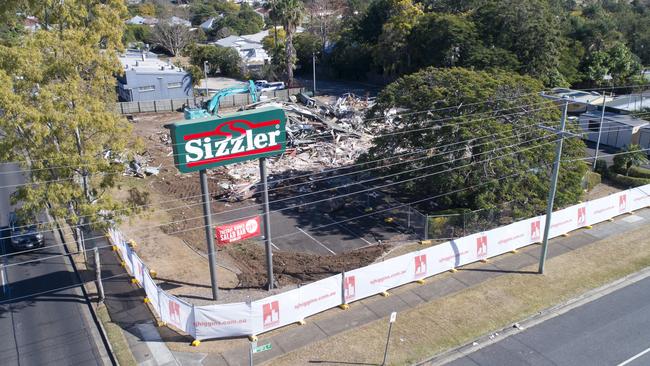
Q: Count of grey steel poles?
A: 2